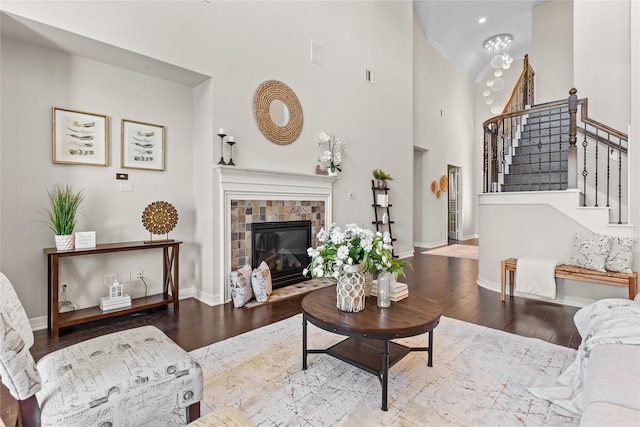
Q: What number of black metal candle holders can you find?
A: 2